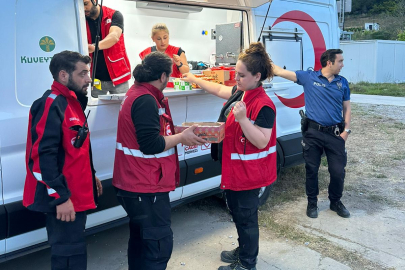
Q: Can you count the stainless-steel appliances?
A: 1